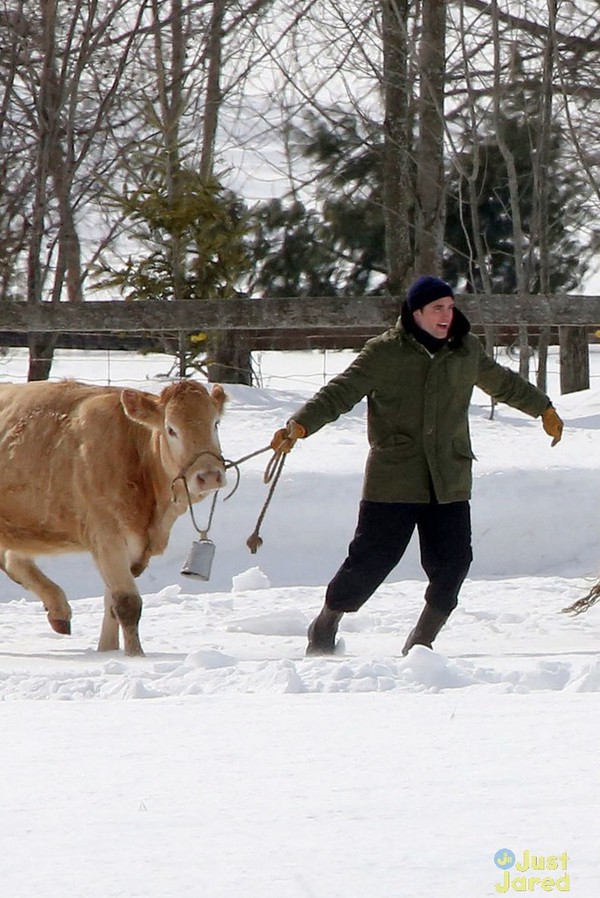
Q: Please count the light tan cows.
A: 1